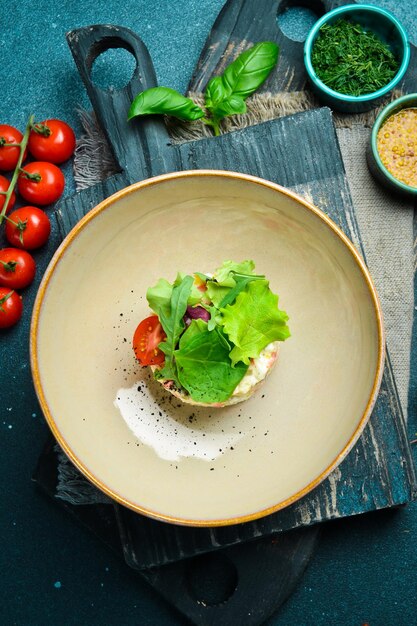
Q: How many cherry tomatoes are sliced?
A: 1